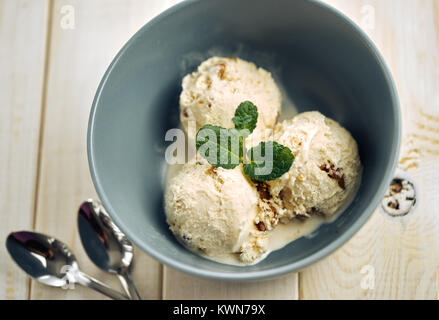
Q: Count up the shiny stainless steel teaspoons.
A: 2